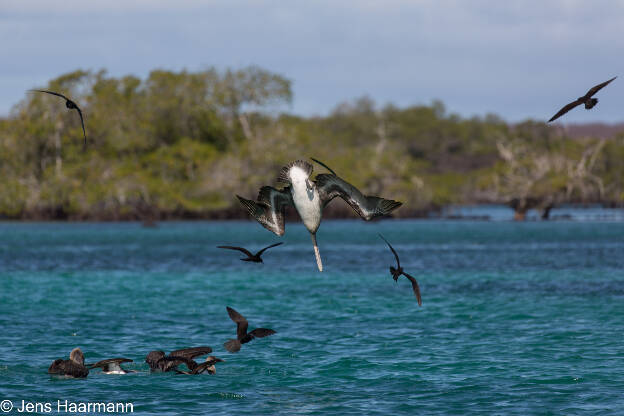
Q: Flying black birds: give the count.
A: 5